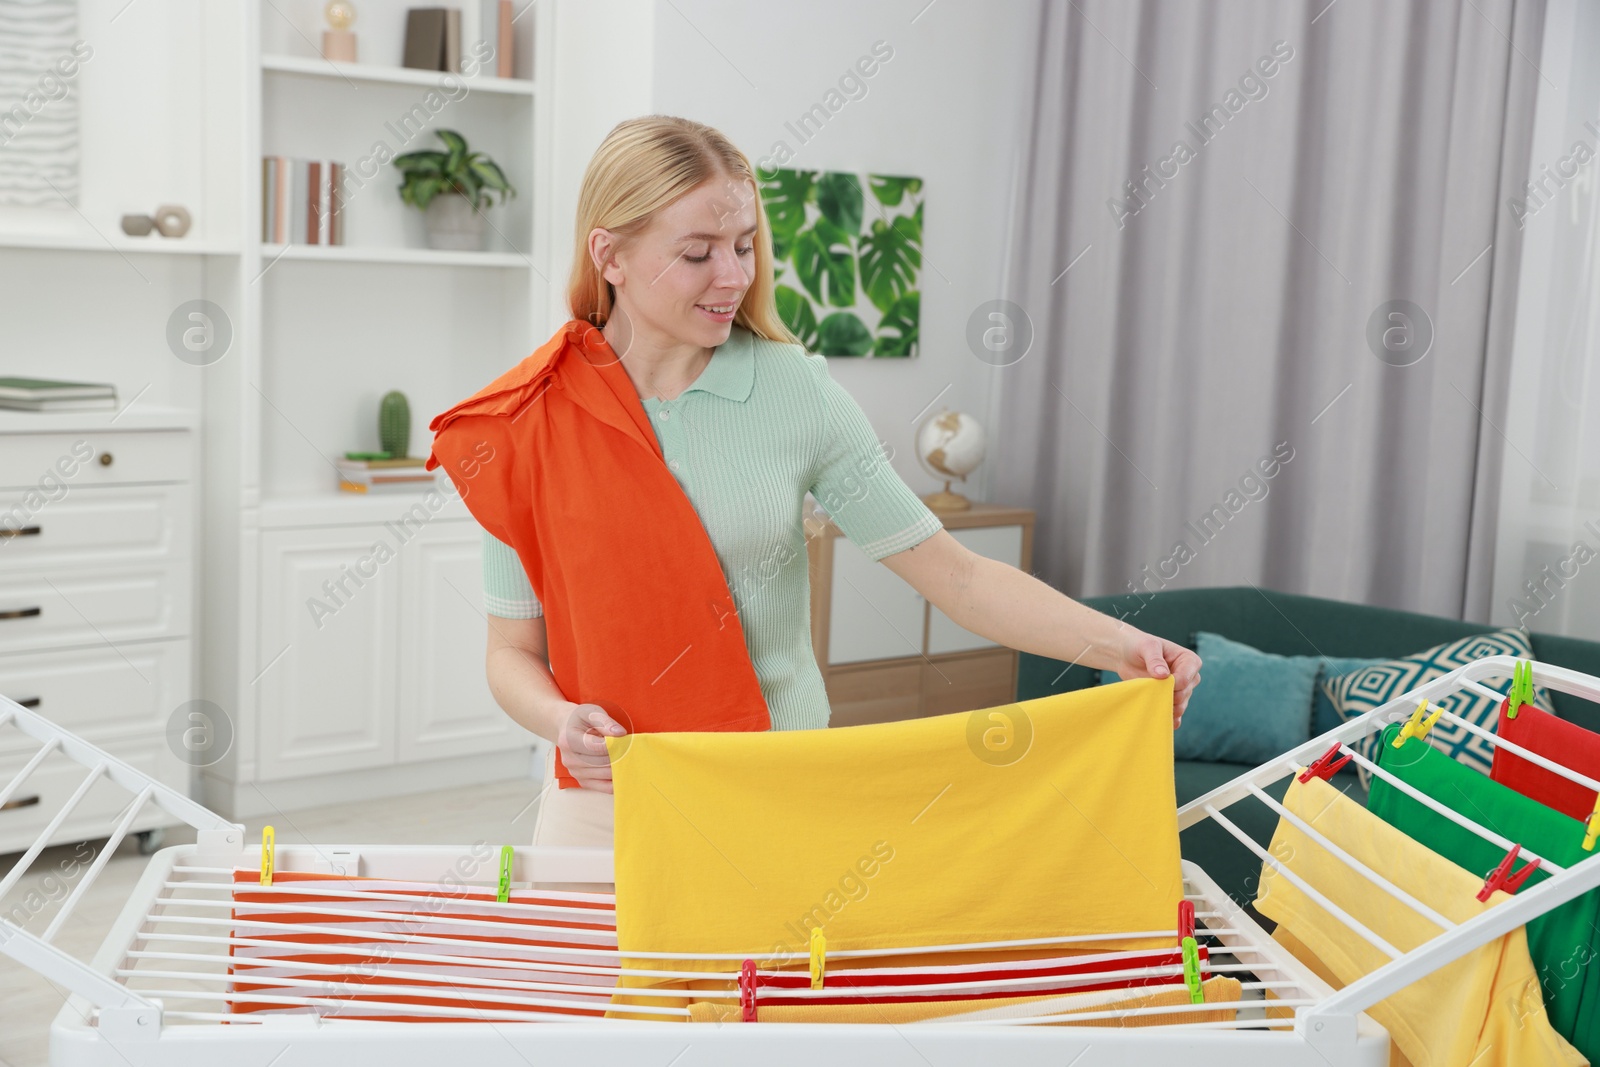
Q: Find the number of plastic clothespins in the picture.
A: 11